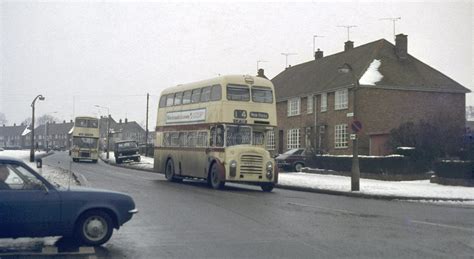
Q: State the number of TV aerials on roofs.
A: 5